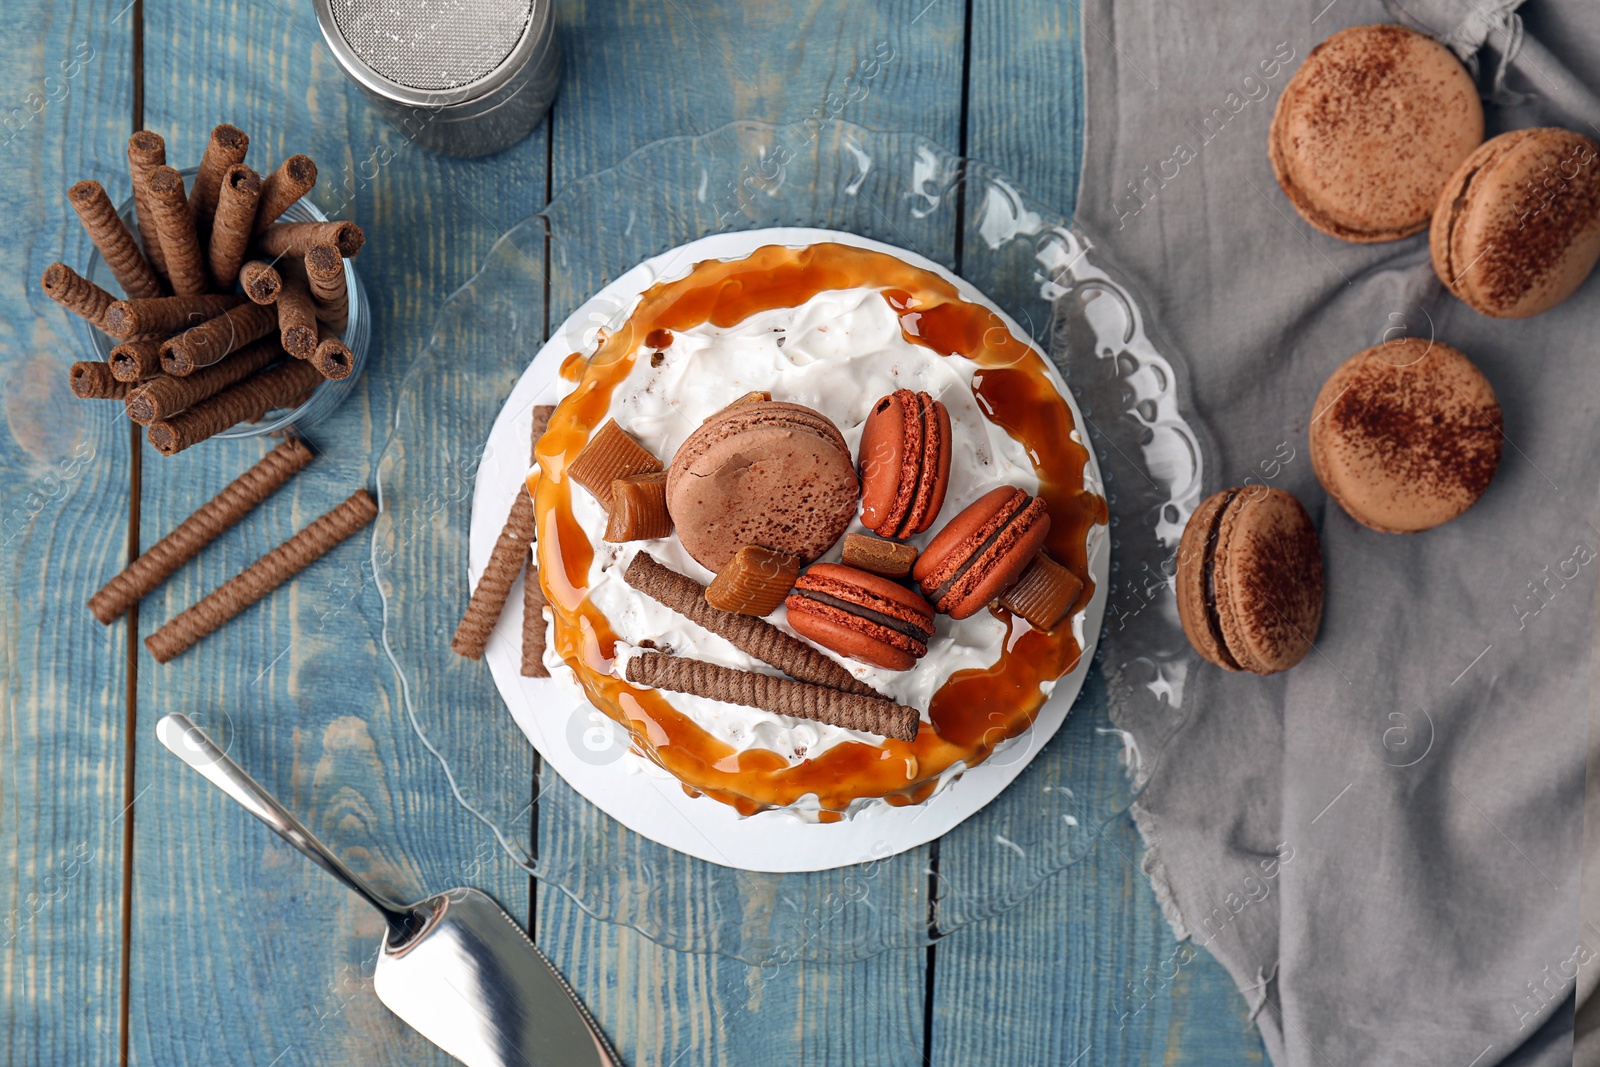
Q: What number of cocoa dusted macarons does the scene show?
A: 5